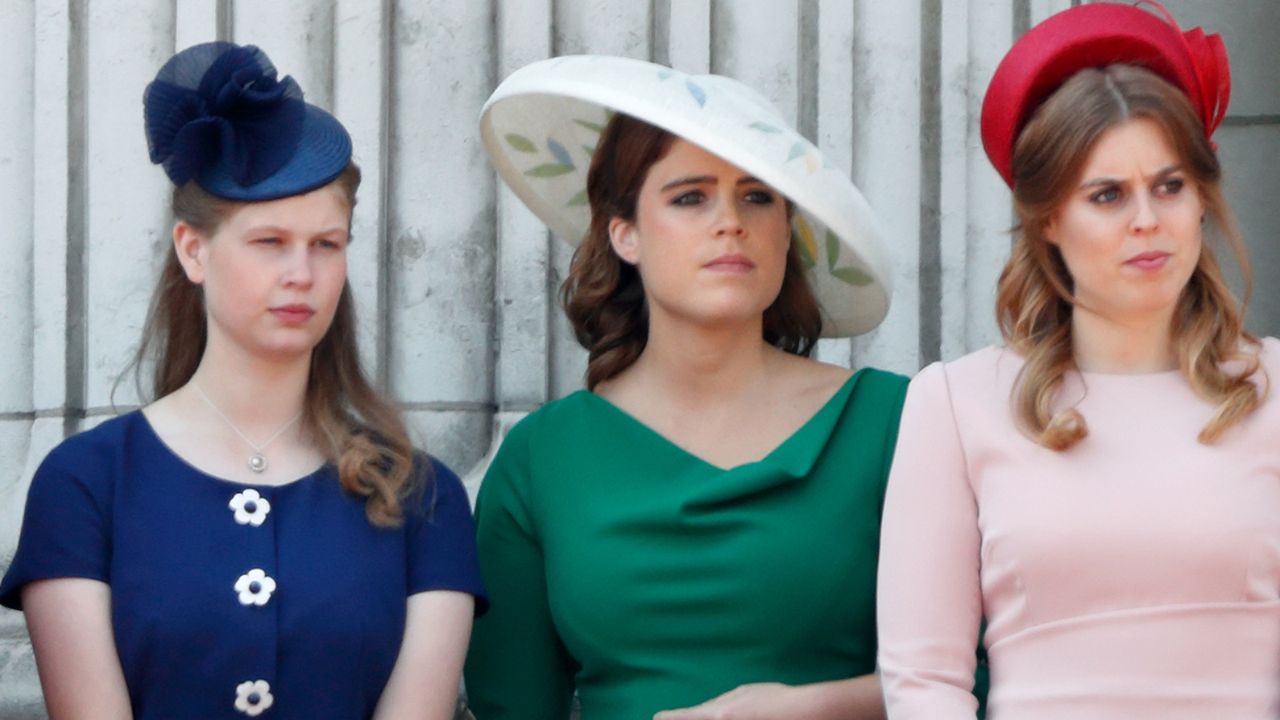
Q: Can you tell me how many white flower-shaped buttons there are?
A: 3